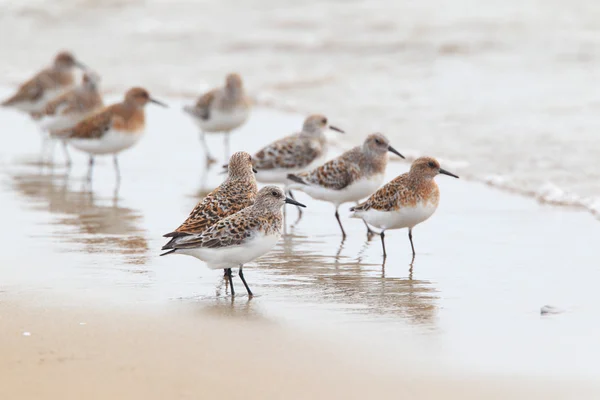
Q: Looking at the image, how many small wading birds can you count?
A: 9